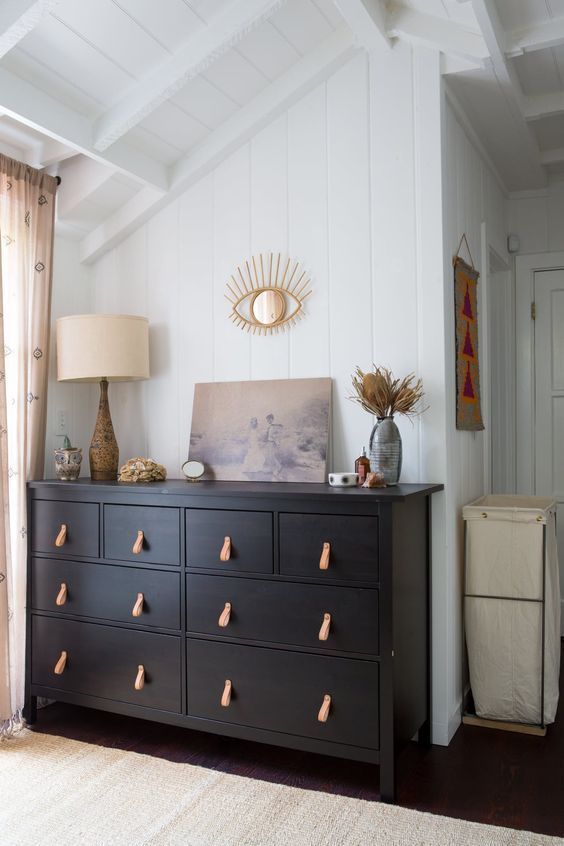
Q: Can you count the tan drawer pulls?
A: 12